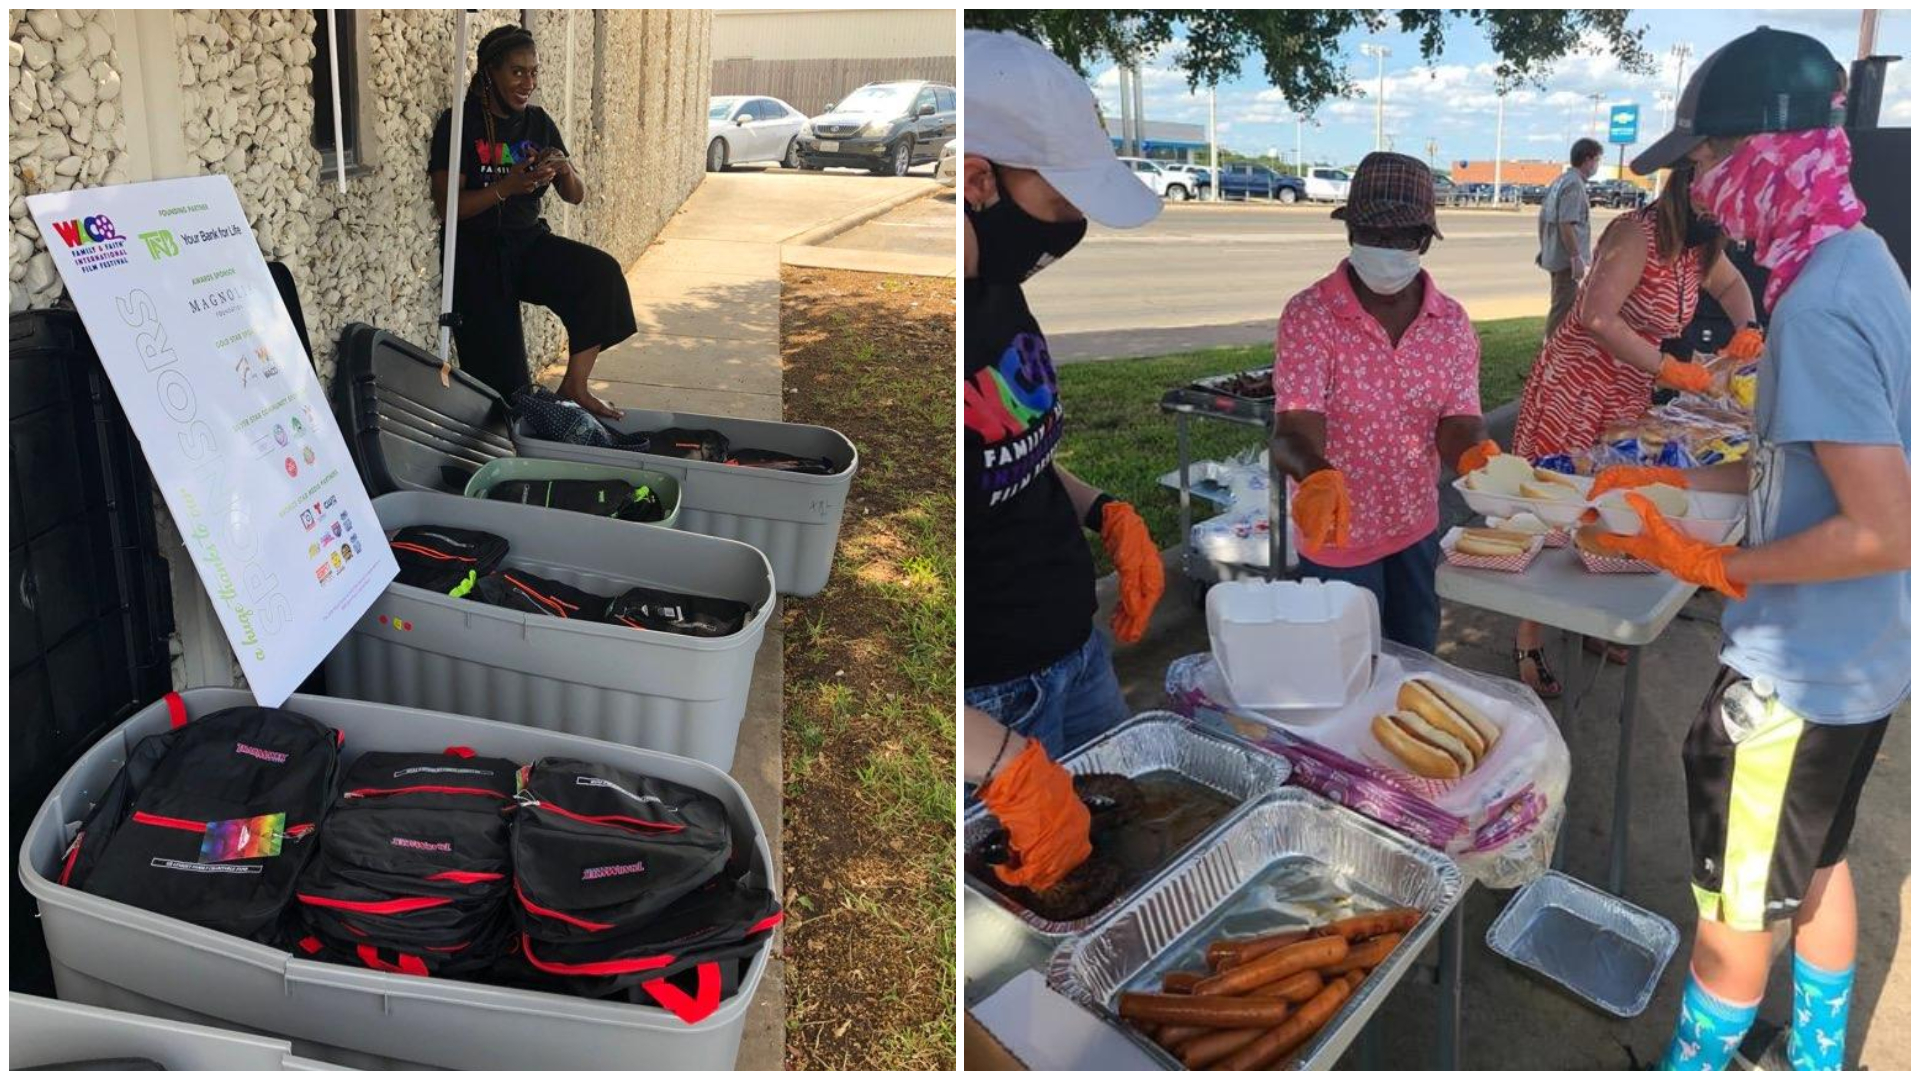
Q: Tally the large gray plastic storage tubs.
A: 4